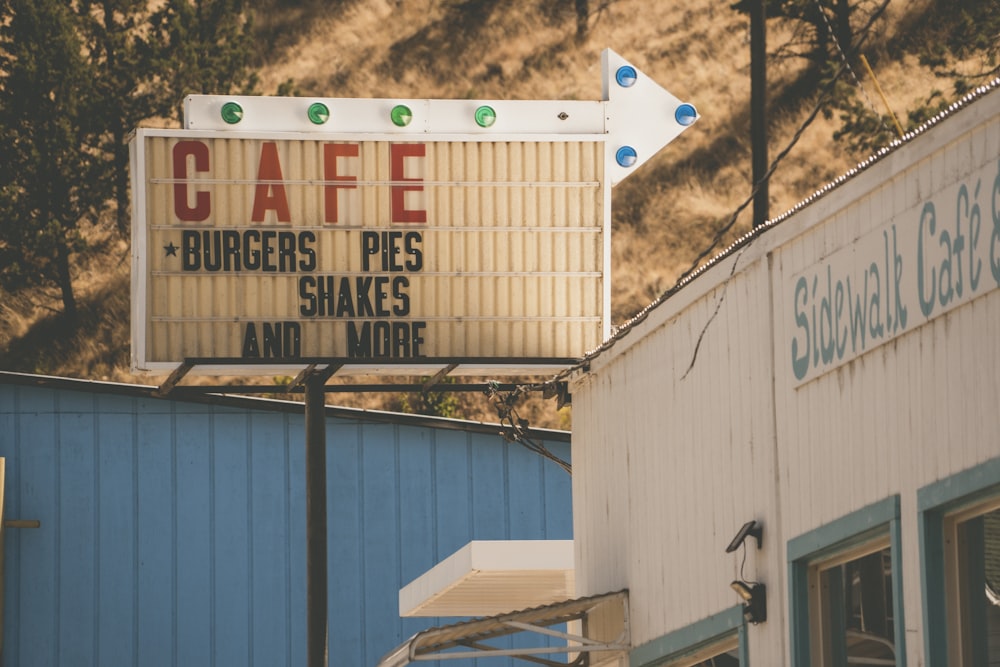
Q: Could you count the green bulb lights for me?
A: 4